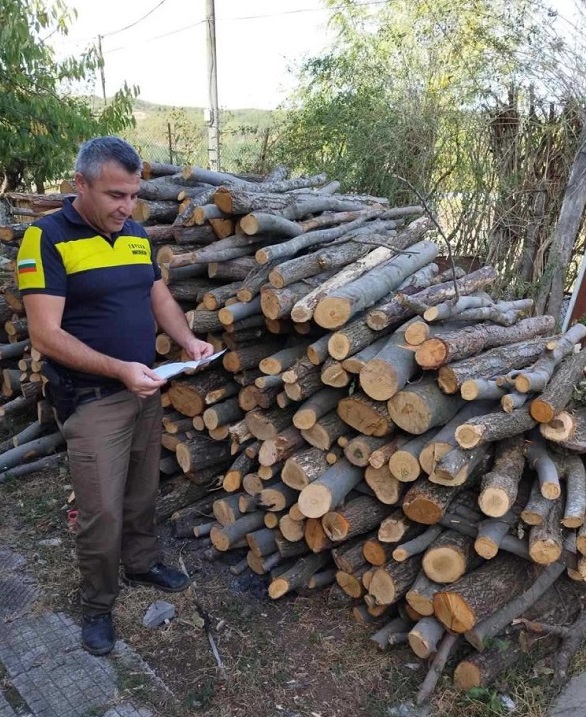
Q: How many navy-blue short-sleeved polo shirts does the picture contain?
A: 1